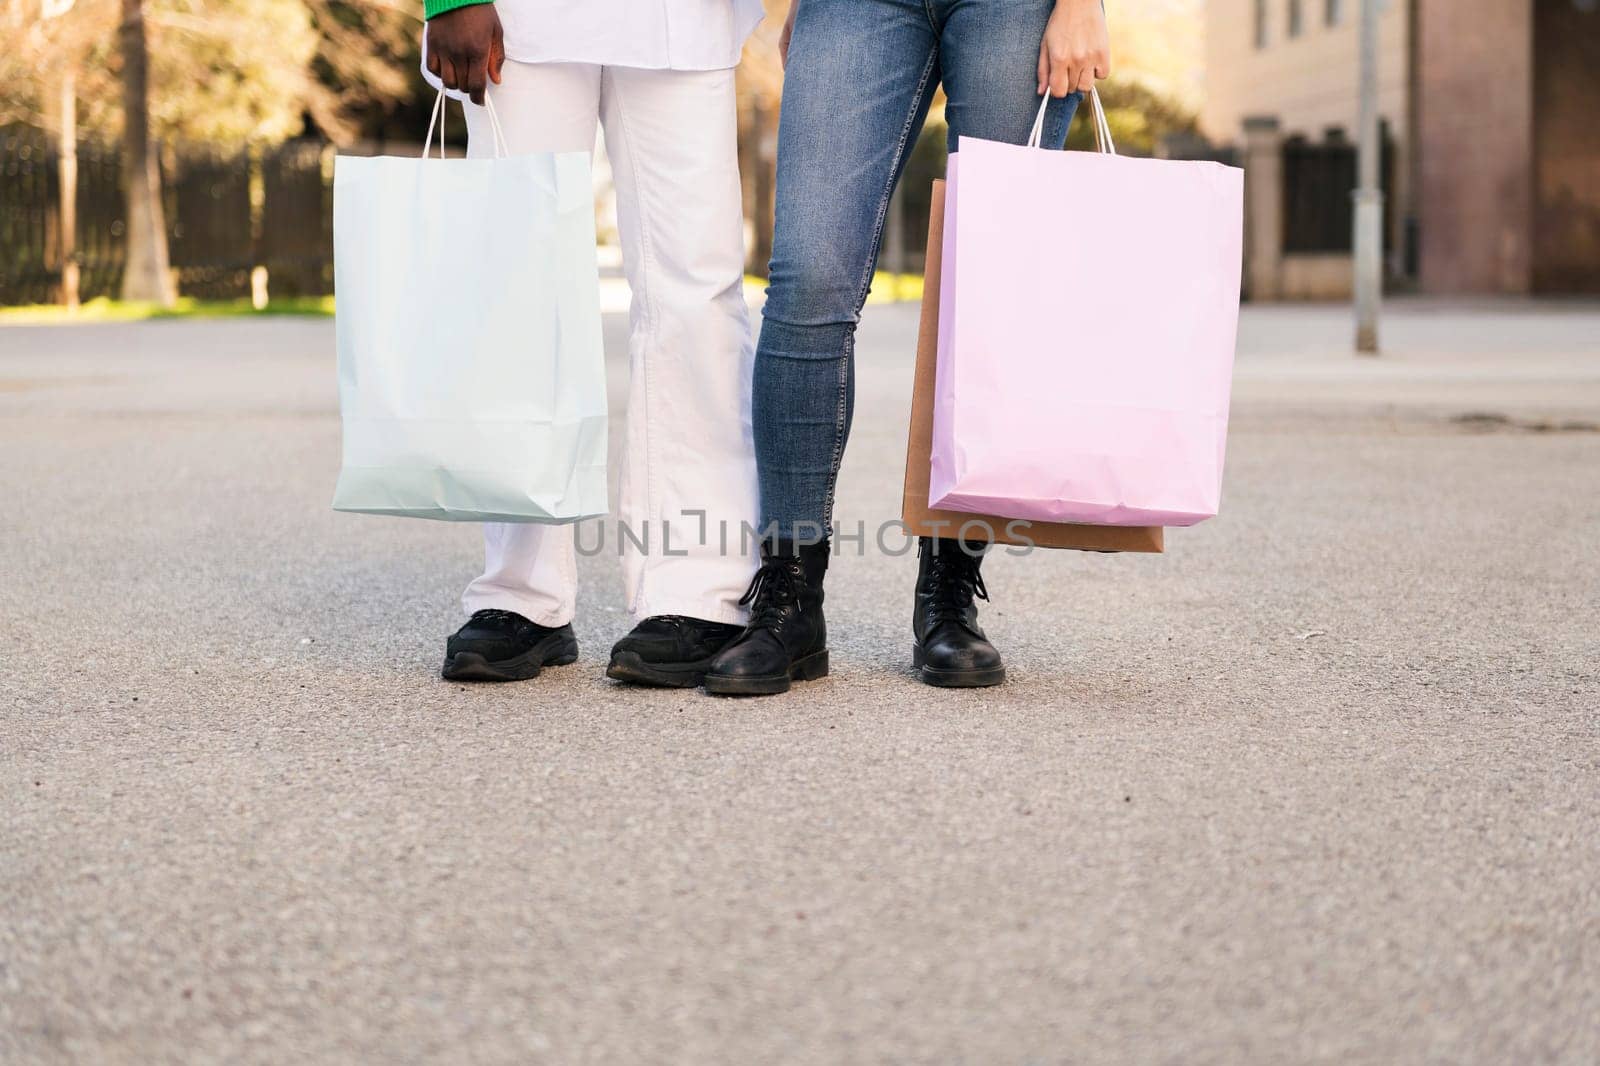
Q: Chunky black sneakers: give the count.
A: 2